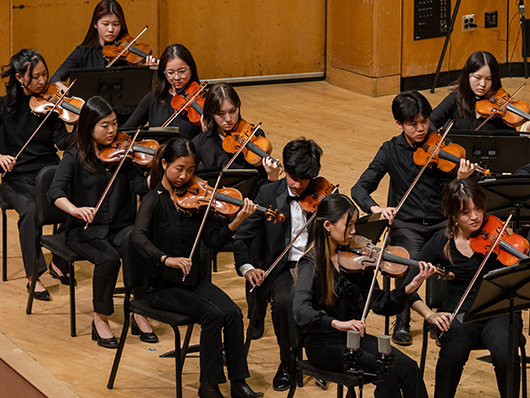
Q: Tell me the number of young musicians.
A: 11